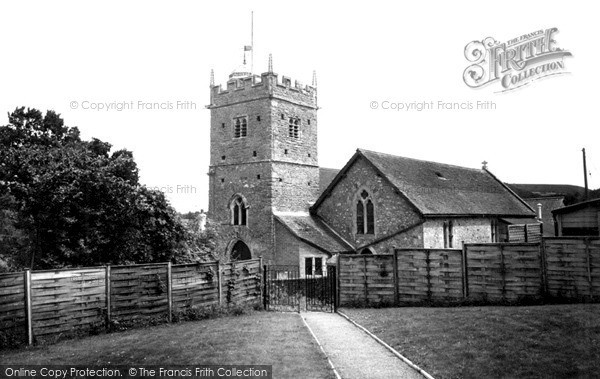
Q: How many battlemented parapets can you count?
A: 1